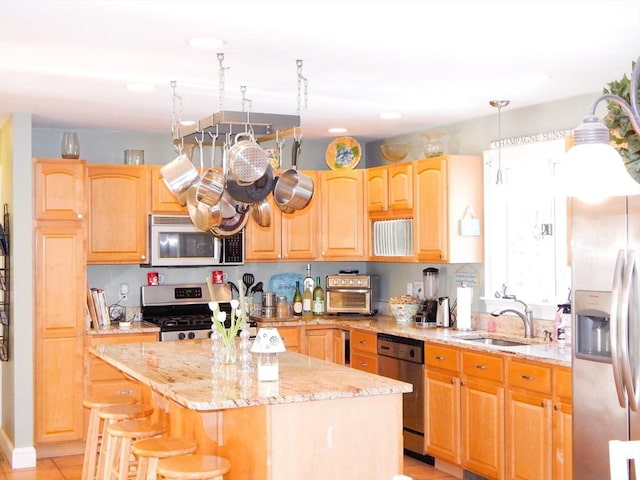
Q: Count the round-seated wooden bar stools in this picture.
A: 5